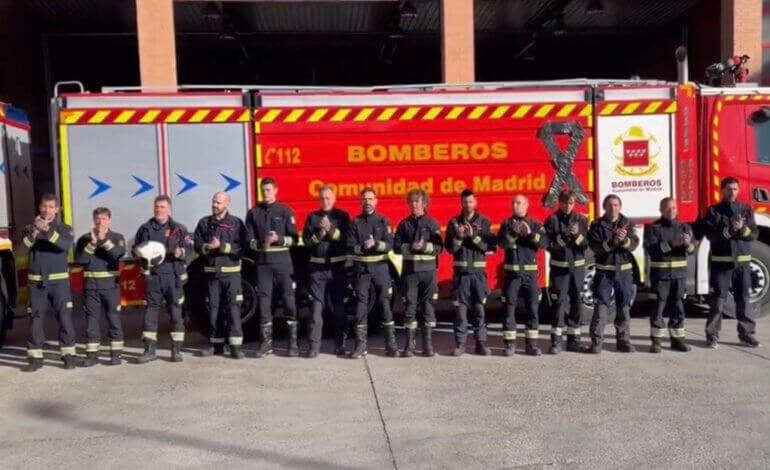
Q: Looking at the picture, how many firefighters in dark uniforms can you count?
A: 14